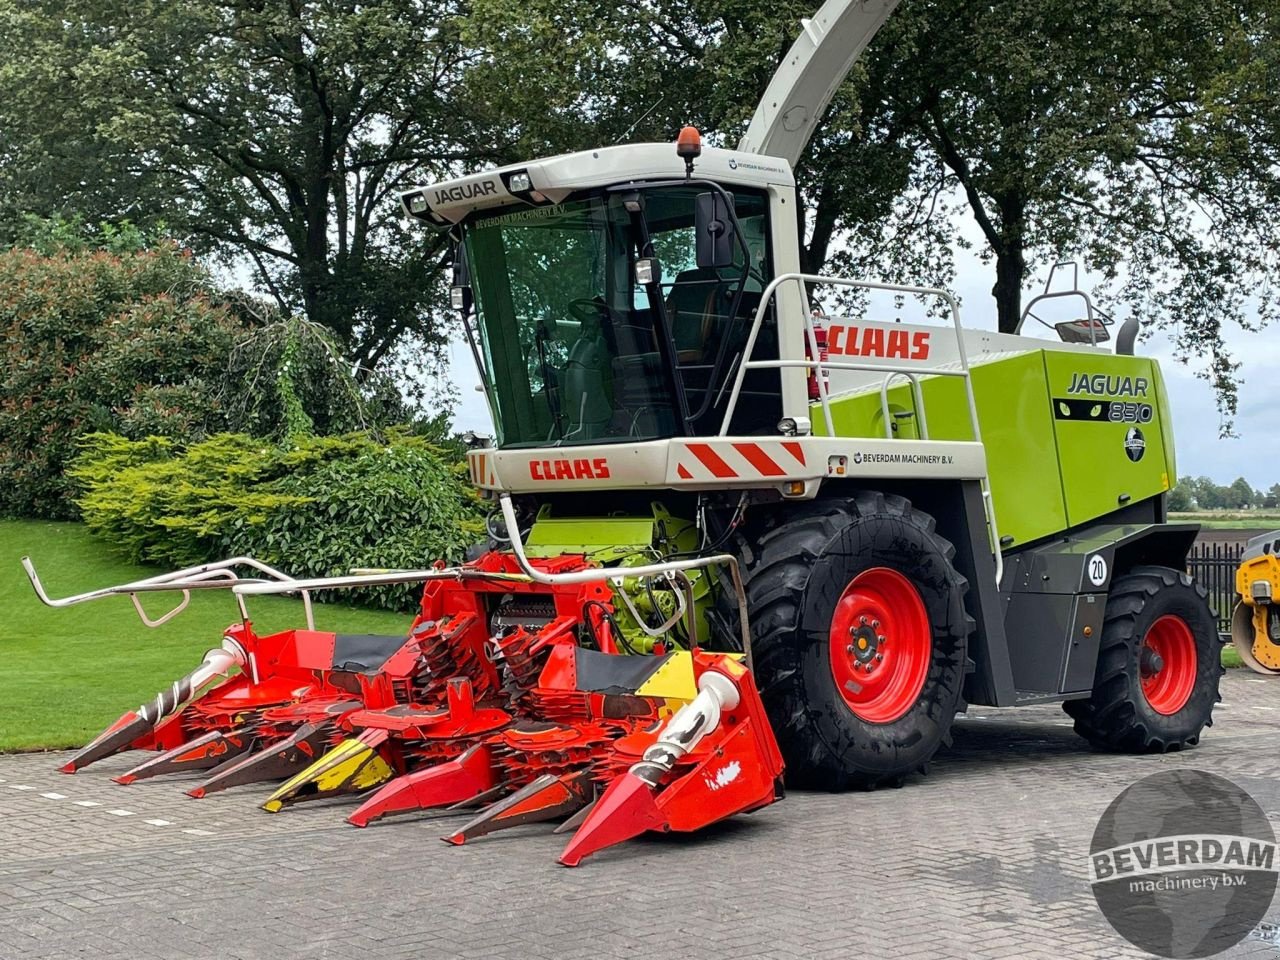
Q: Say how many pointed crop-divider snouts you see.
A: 7